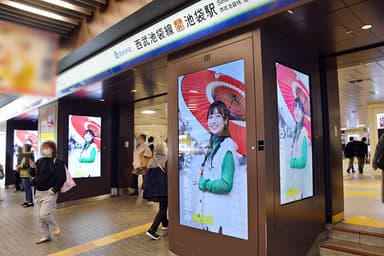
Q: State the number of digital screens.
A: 4